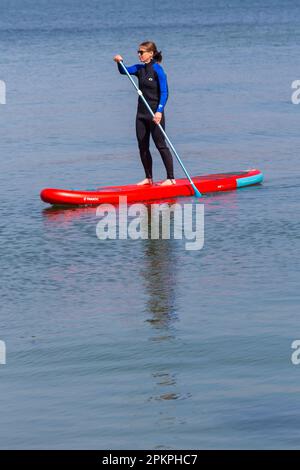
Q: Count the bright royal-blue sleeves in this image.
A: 2